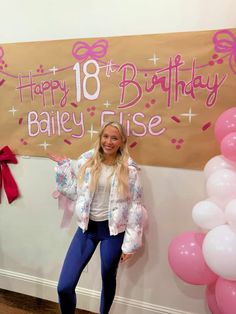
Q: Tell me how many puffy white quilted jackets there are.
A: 1